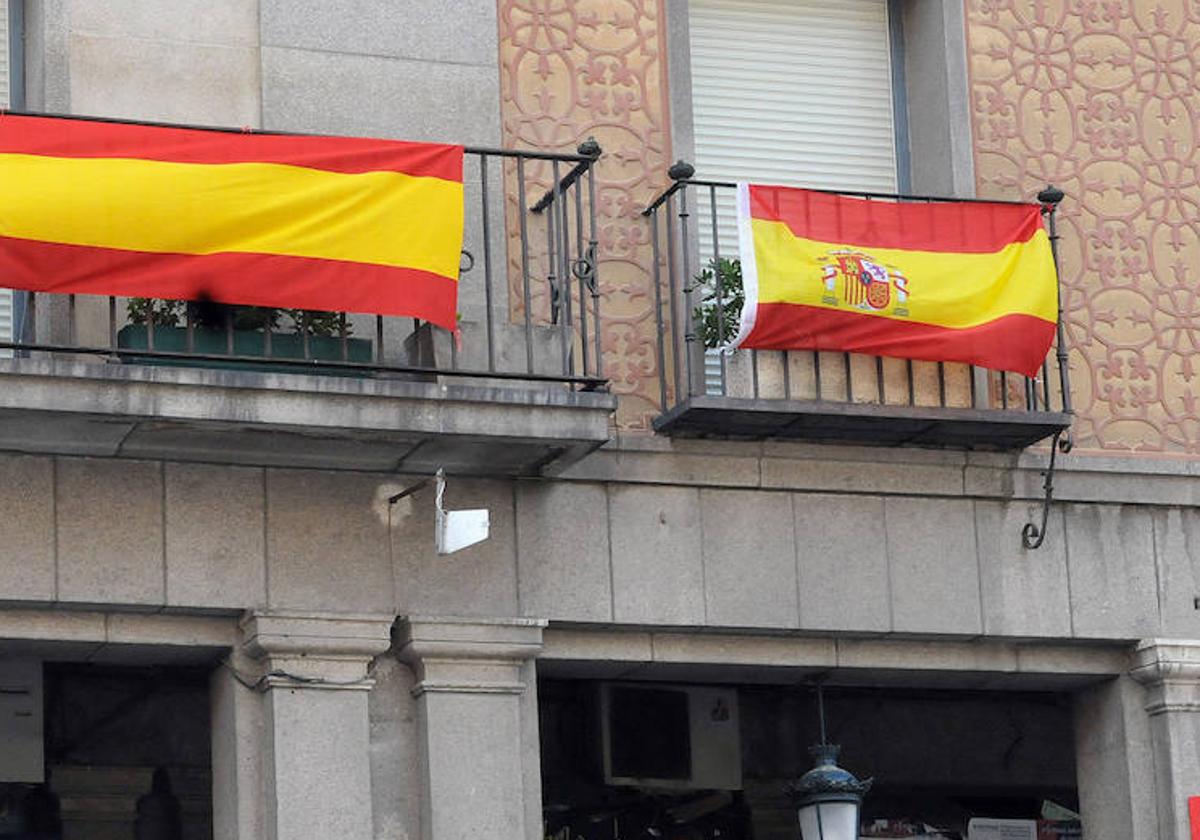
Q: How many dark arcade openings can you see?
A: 2